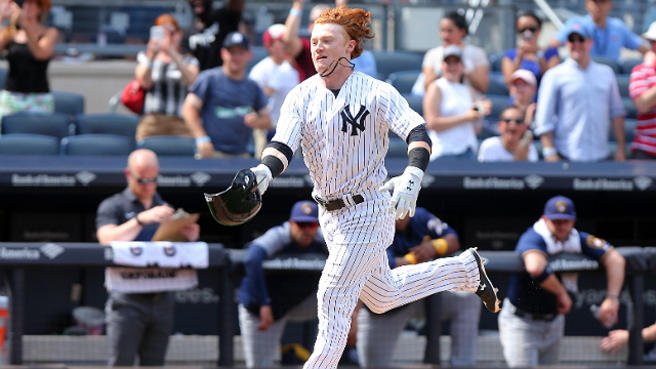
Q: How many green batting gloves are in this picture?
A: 0